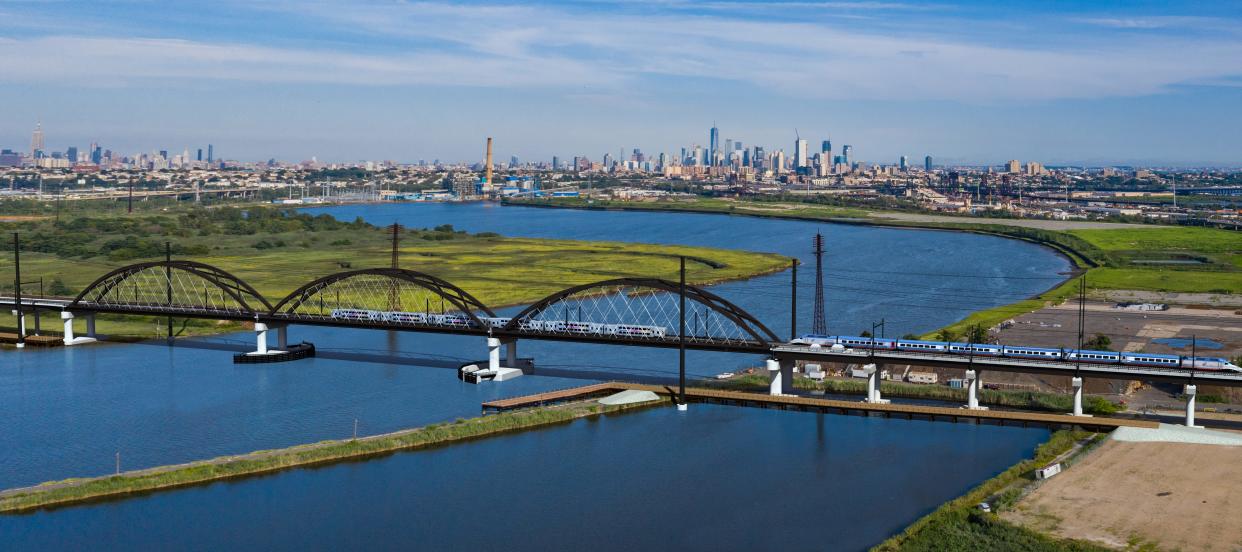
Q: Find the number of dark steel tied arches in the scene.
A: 3